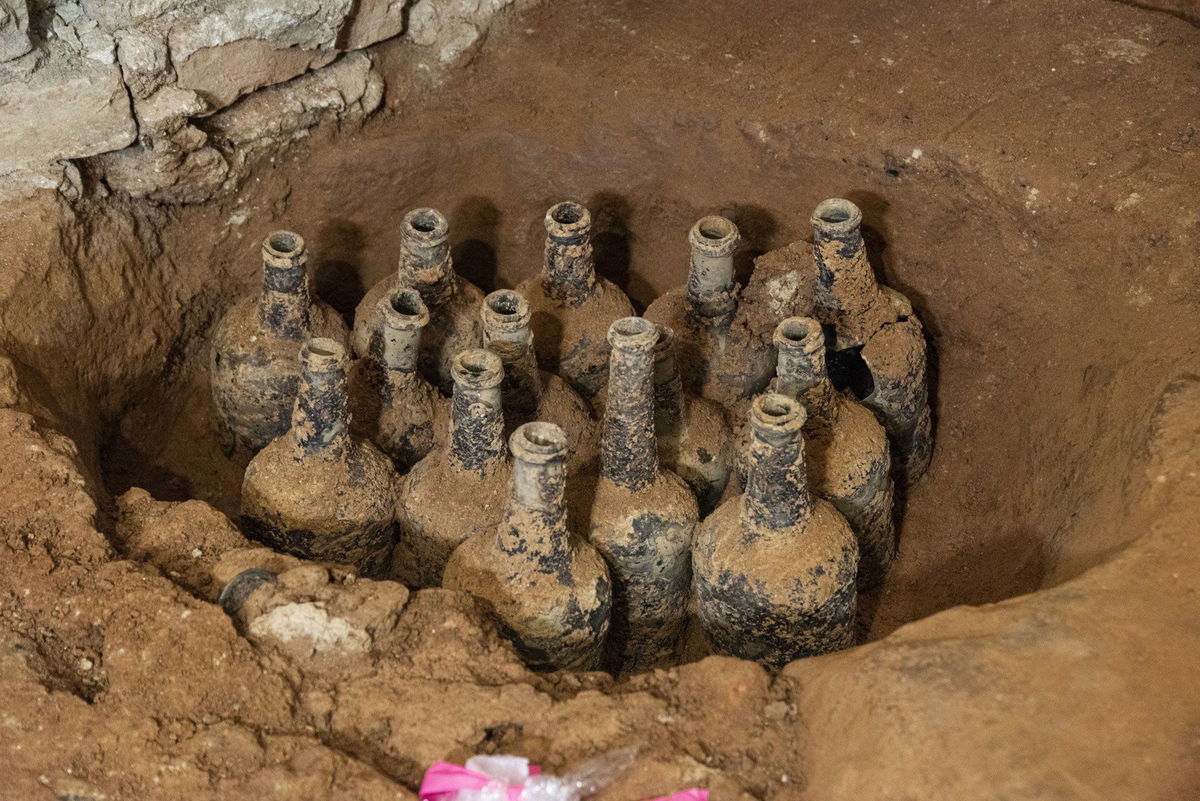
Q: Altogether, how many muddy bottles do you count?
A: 14